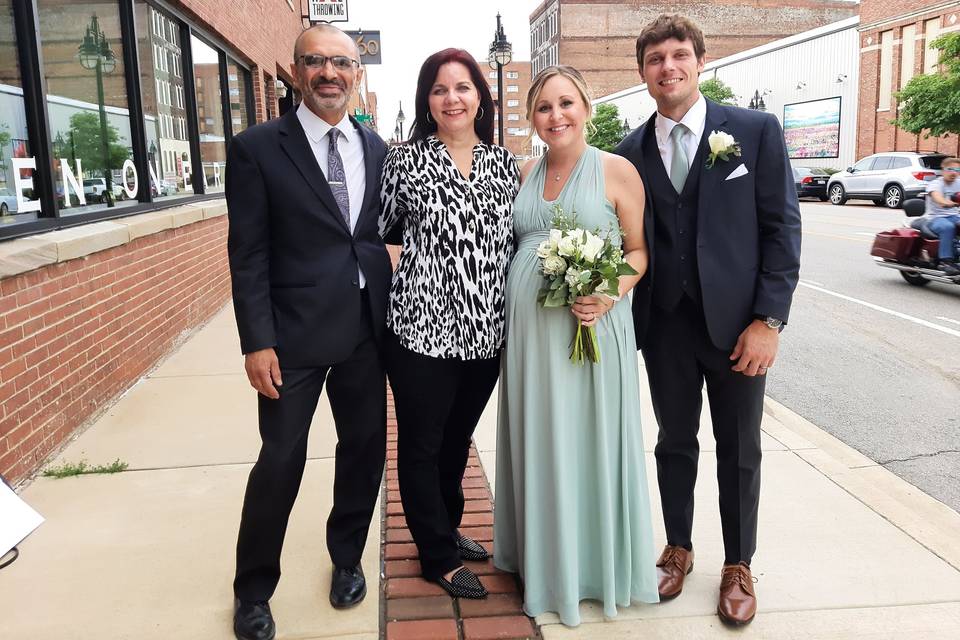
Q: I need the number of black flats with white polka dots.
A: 2